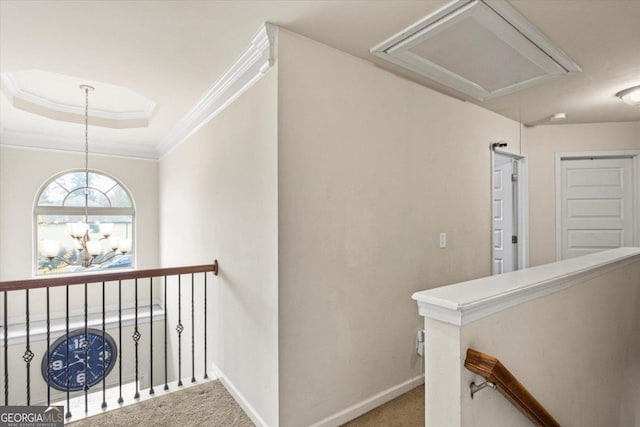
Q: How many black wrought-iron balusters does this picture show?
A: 13